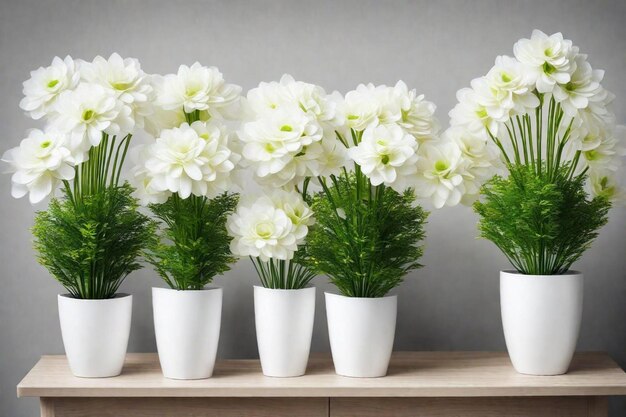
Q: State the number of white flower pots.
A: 5